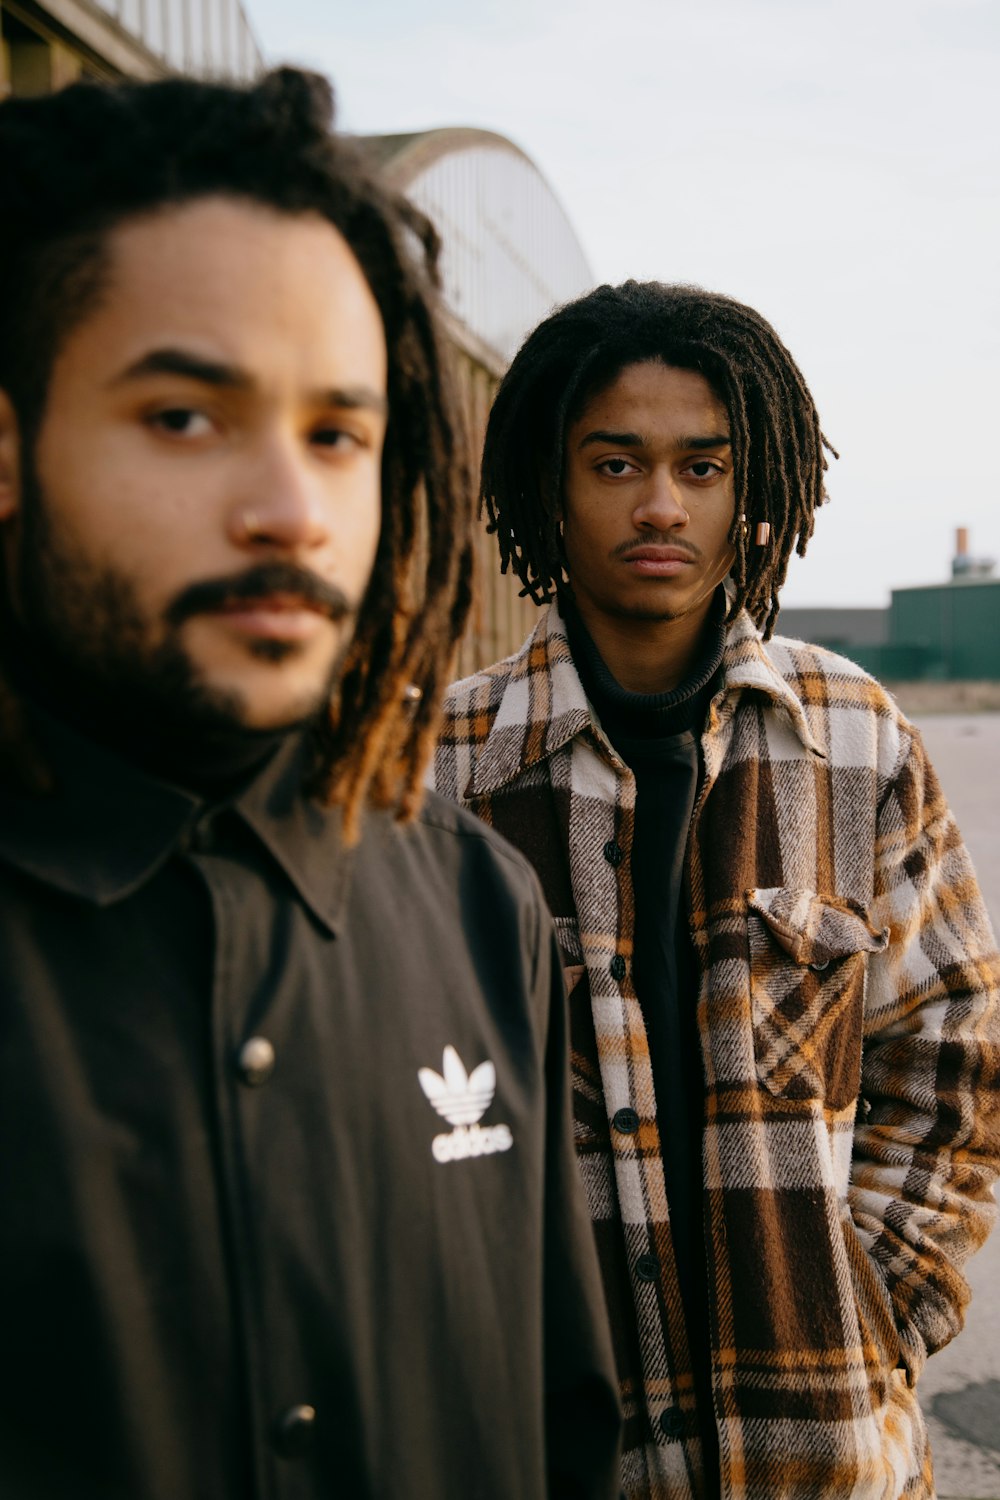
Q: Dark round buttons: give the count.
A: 5